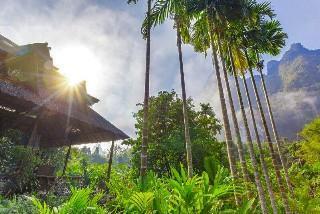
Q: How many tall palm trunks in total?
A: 8